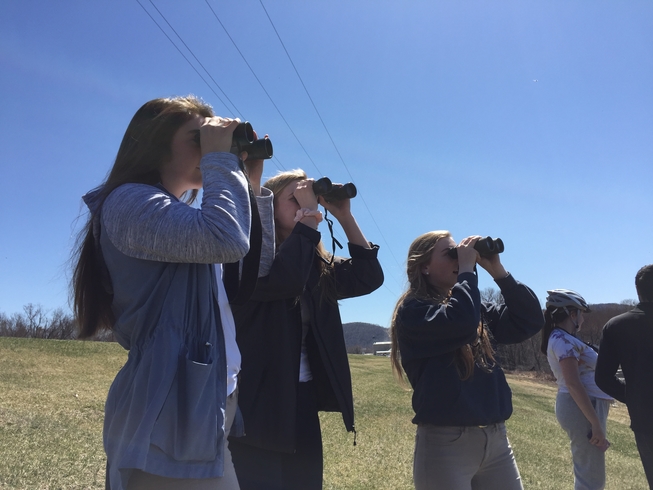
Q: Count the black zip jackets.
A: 1